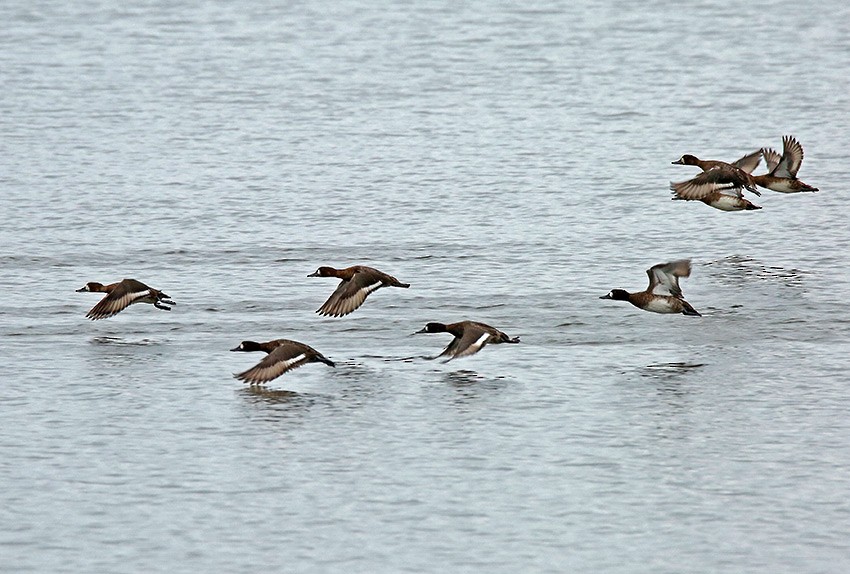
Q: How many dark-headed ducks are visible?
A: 8